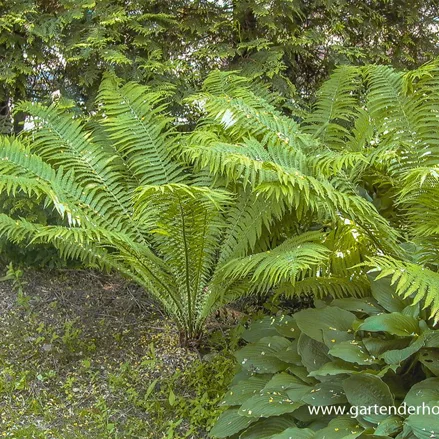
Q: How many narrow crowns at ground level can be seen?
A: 1